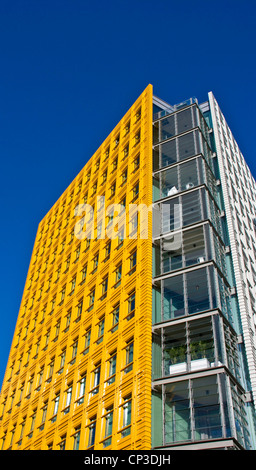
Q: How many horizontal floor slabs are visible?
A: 9